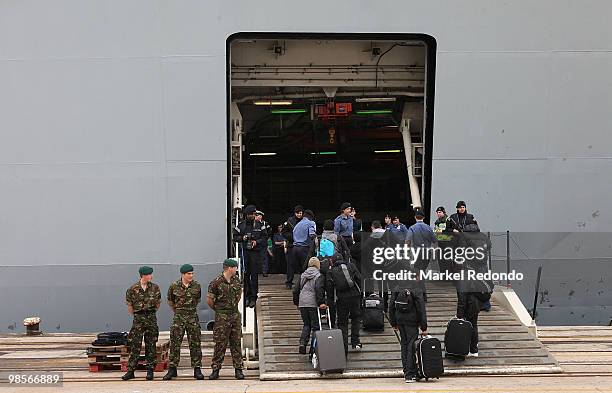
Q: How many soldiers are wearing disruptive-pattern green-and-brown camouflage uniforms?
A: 3